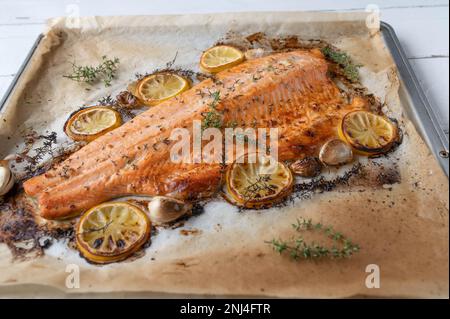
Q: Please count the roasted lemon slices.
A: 6